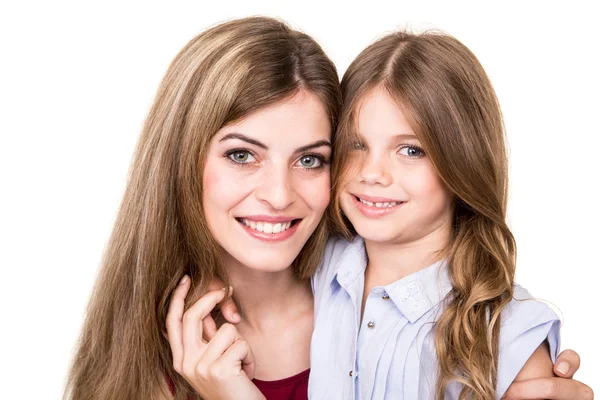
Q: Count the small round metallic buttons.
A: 3